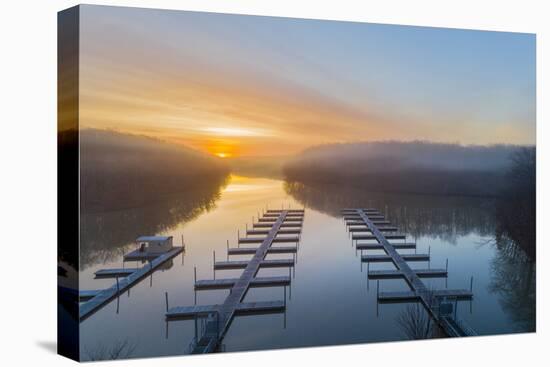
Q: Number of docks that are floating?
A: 3